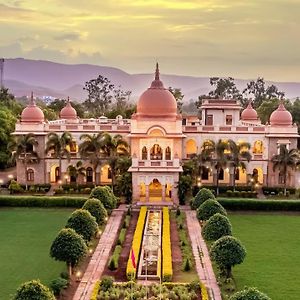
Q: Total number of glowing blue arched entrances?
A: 0